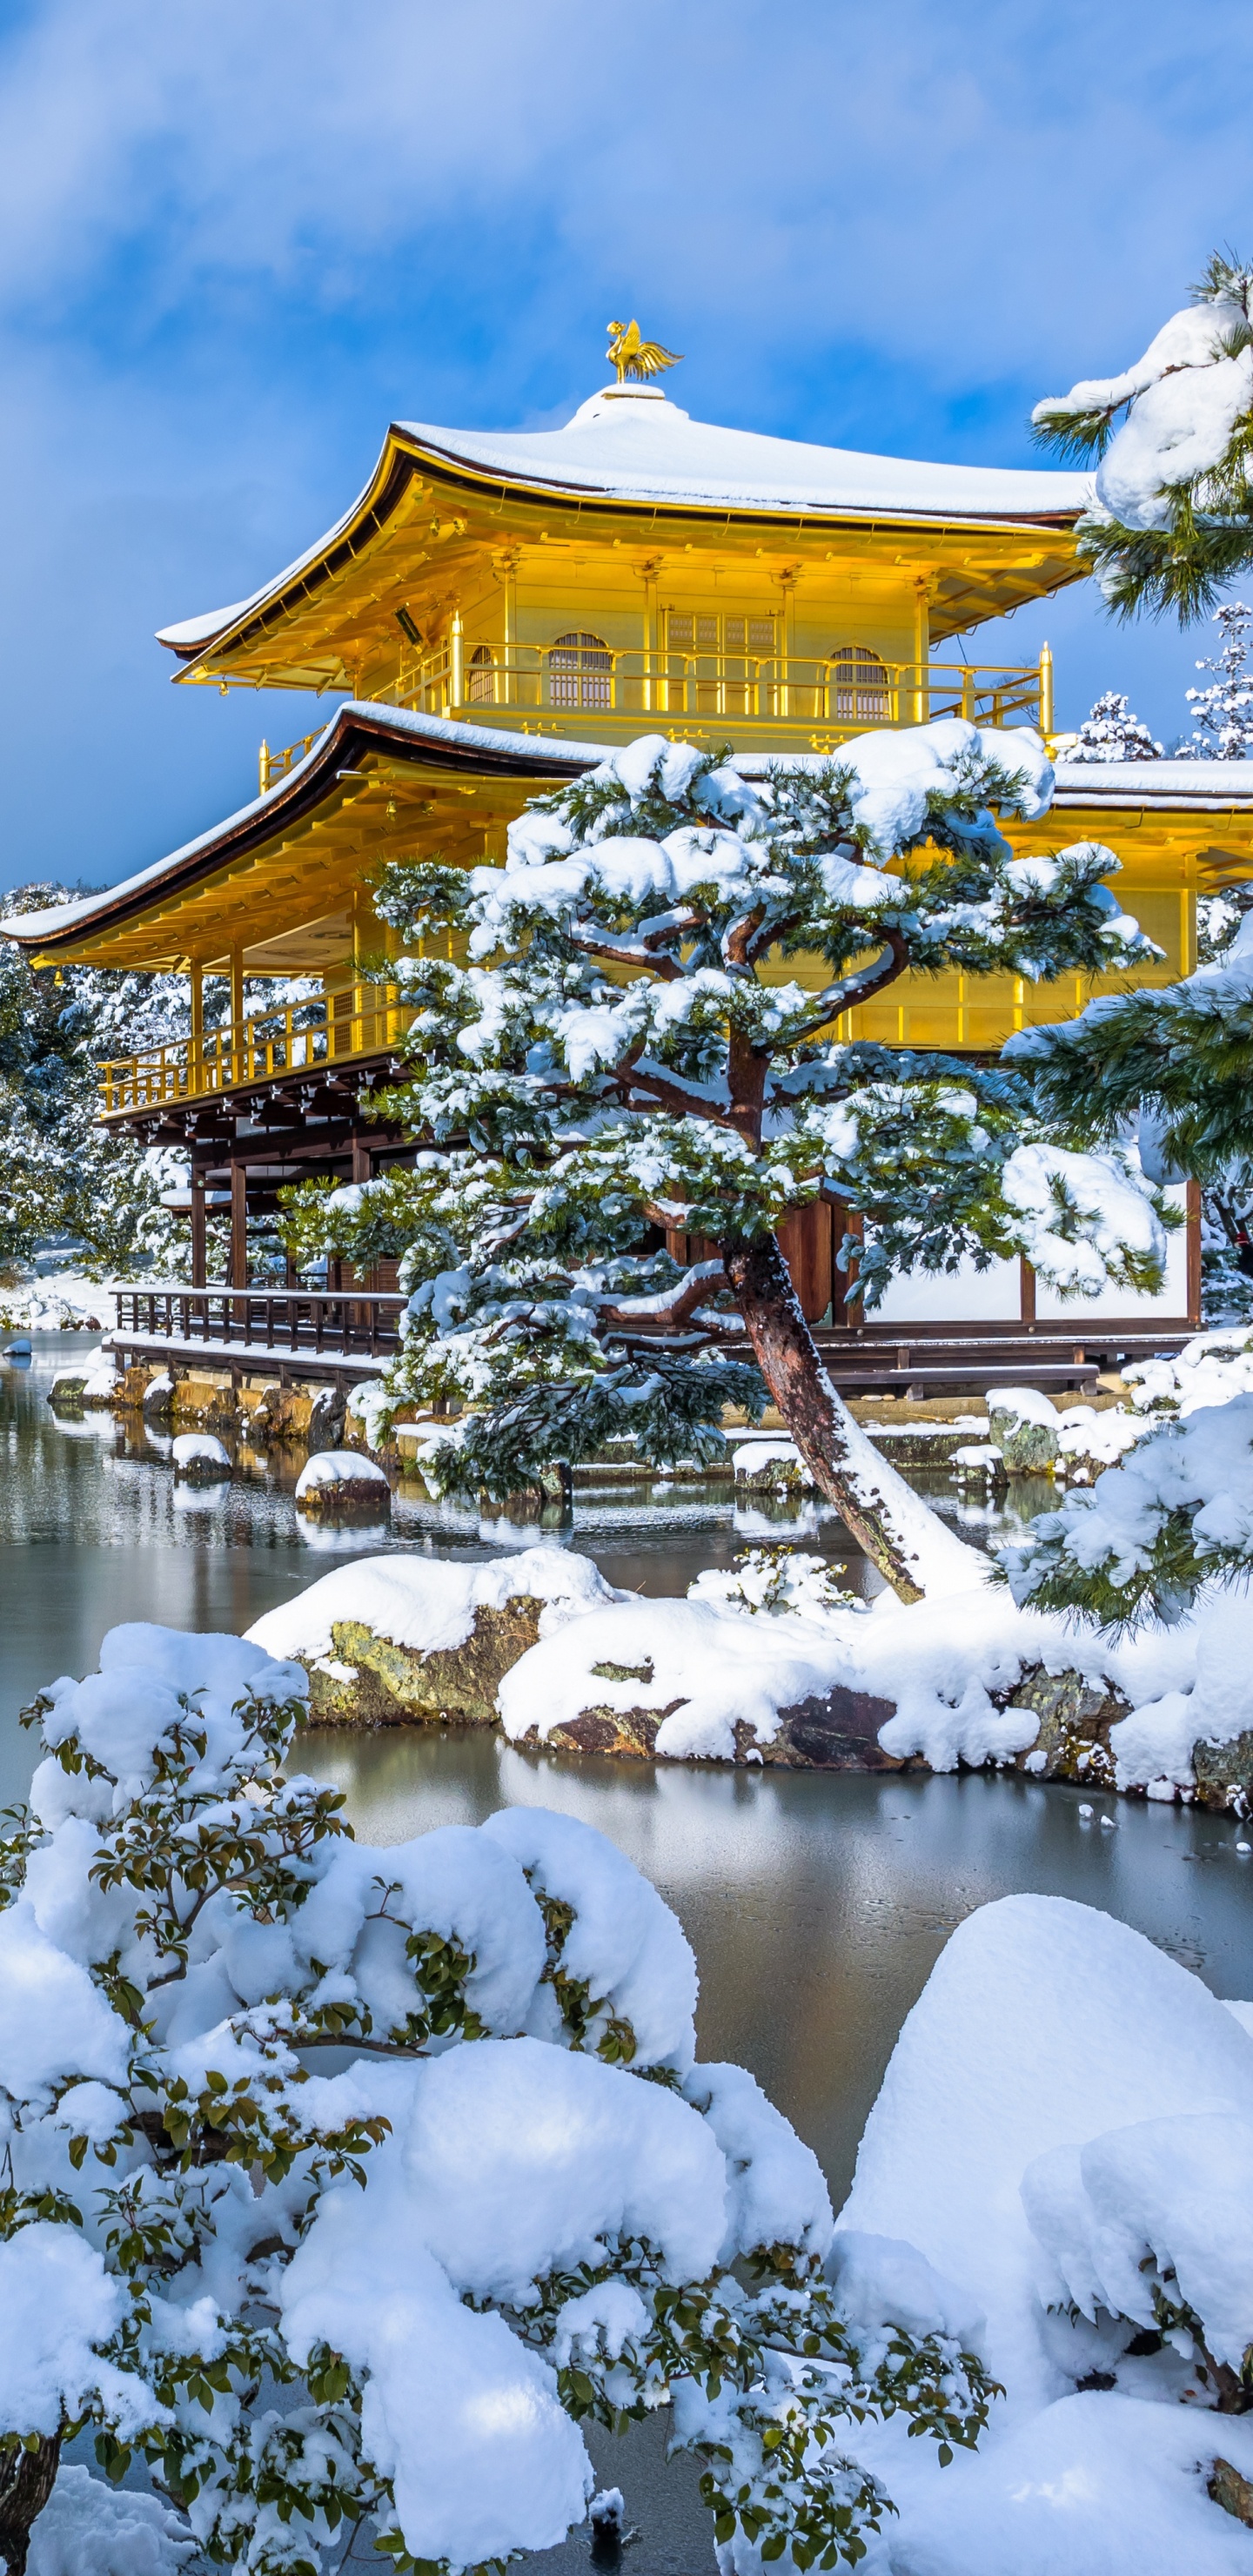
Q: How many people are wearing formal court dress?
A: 0